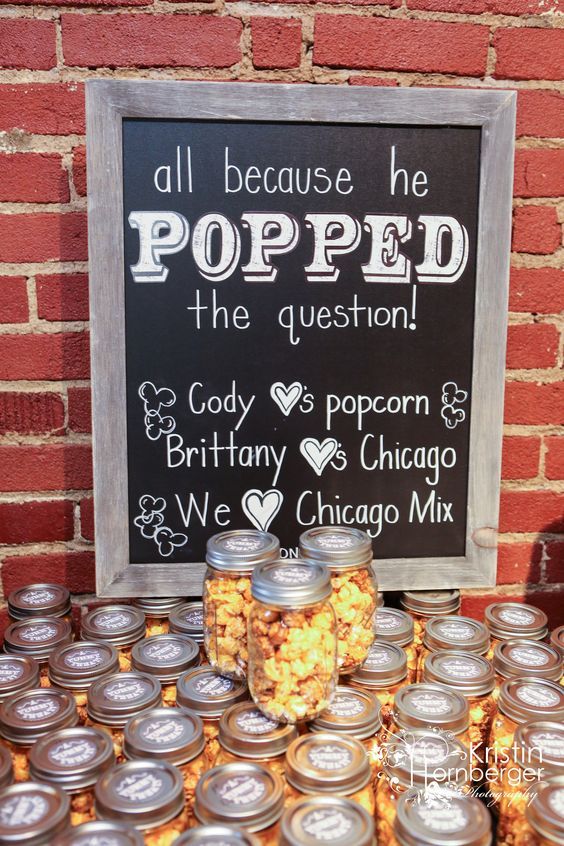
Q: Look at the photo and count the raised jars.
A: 3